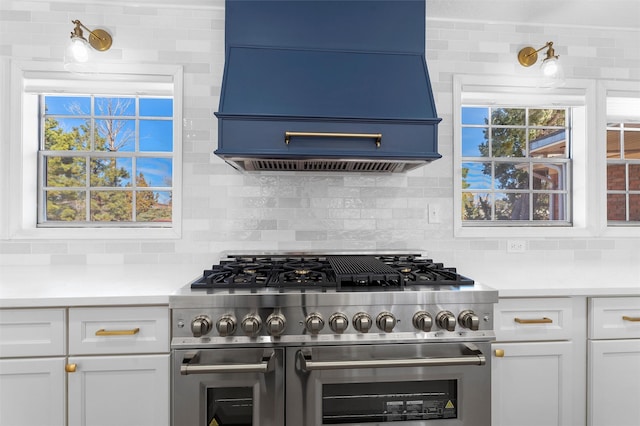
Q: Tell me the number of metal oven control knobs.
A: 11